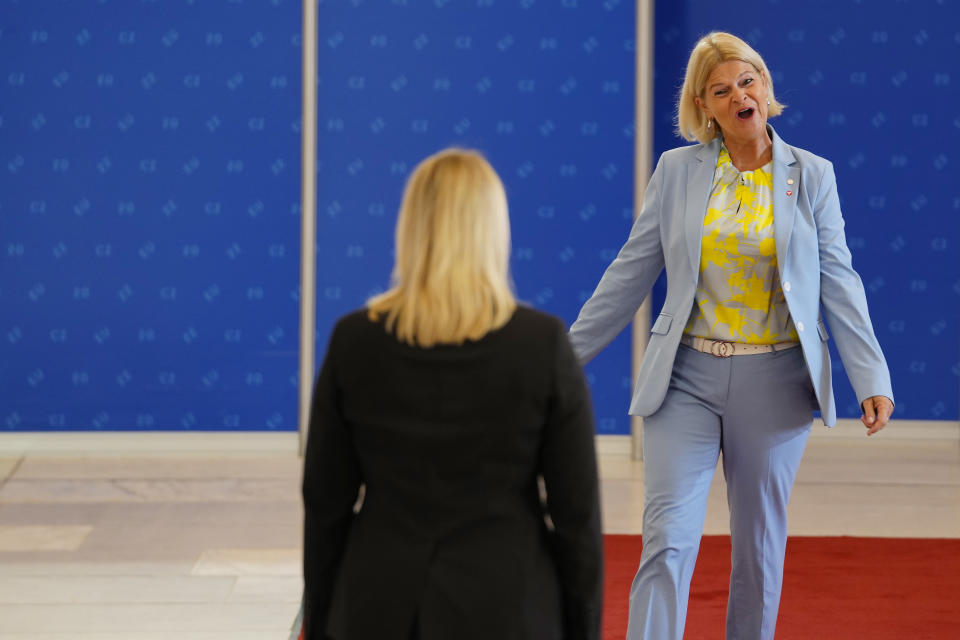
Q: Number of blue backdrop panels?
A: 3